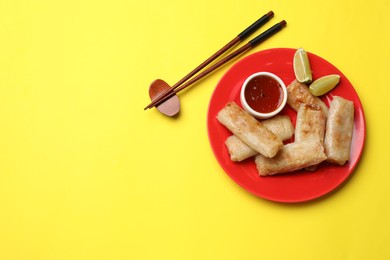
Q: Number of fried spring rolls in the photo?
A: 6